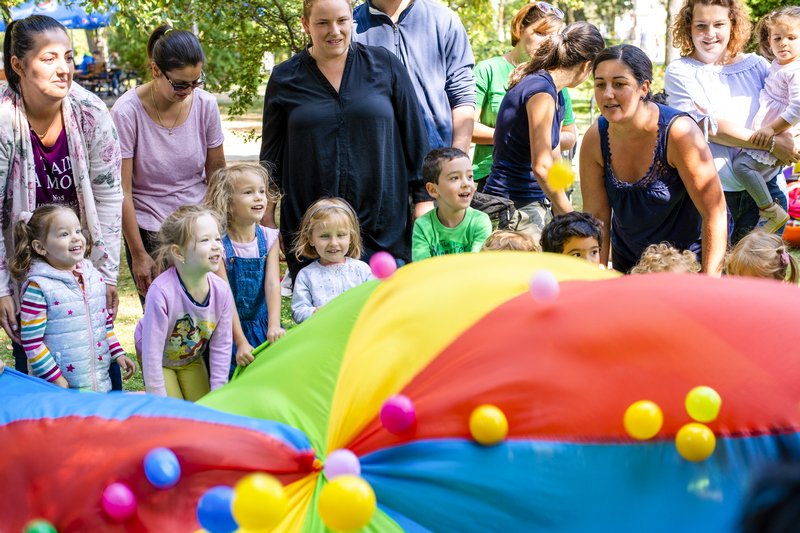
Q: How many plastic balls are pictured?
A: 15